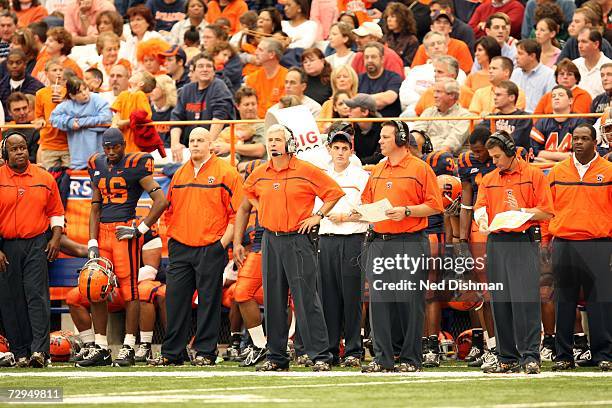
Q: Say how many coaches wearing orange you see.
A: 6